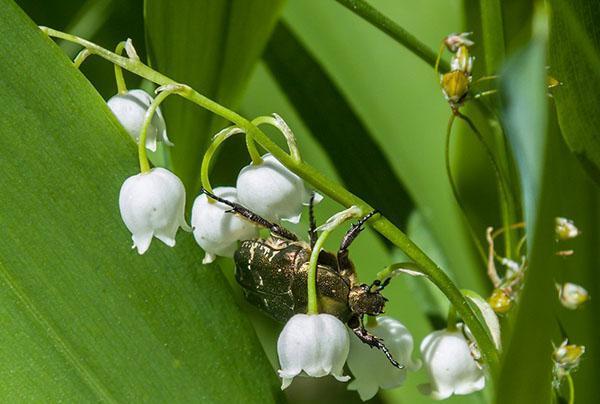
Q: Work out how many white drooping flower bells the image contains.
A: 7